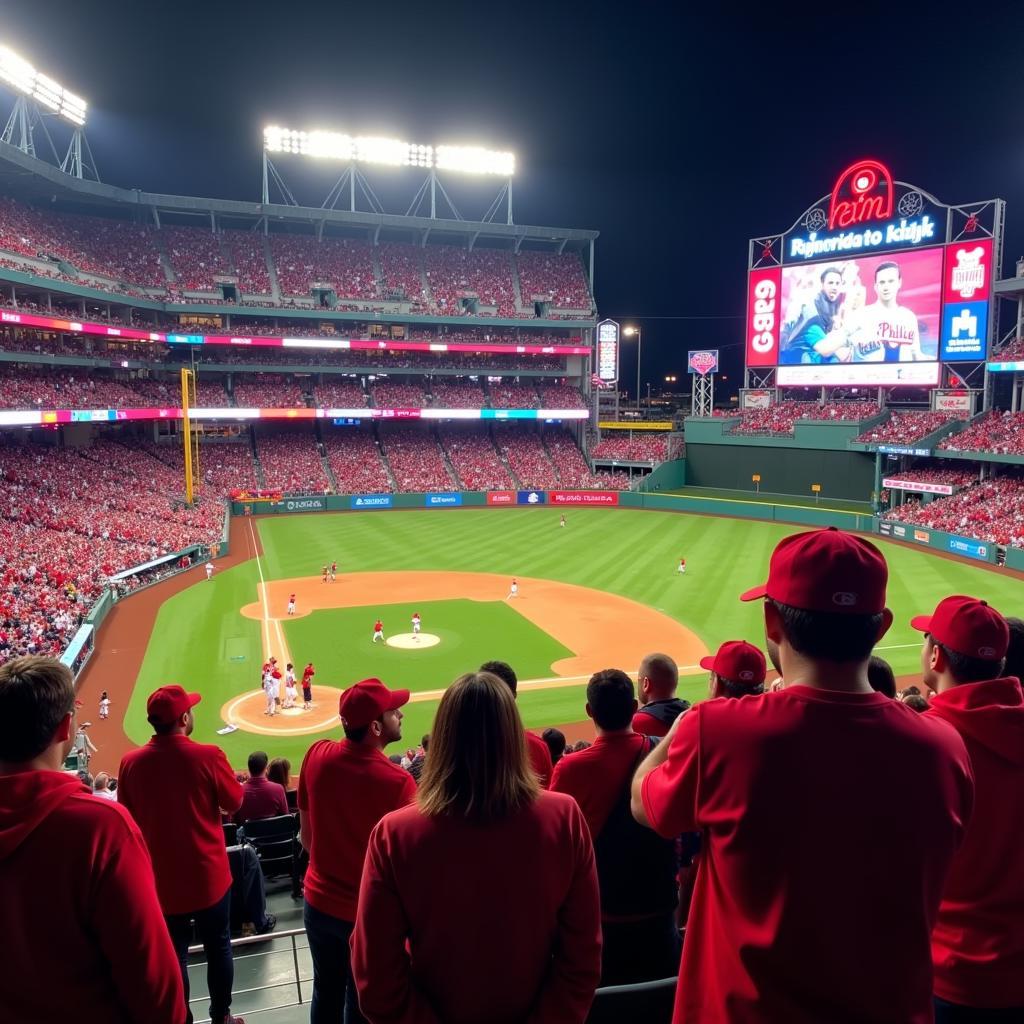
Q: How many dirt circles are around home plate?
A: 1